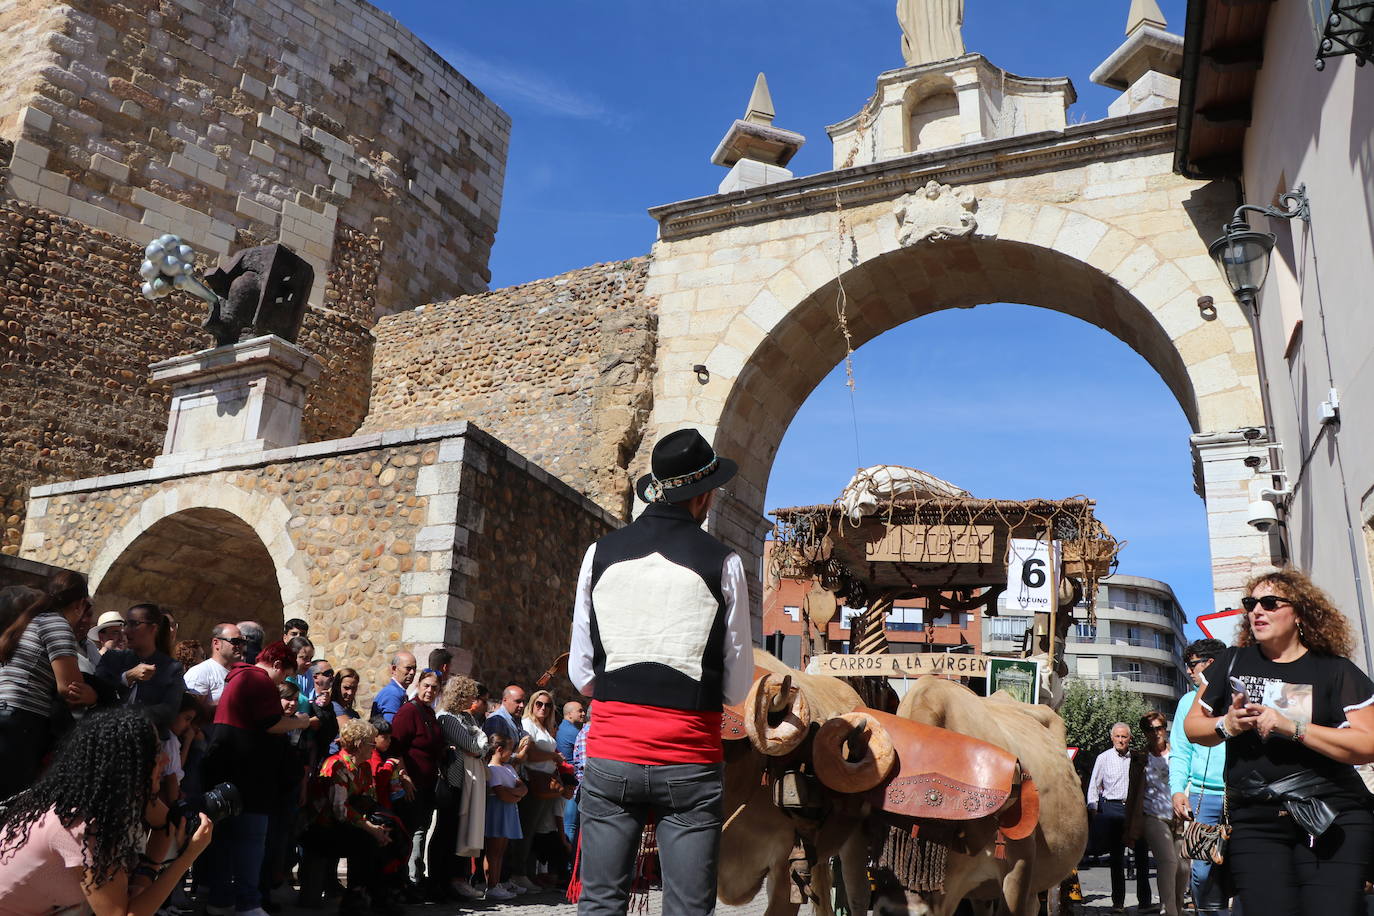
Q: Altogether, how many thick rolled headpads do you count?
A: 2